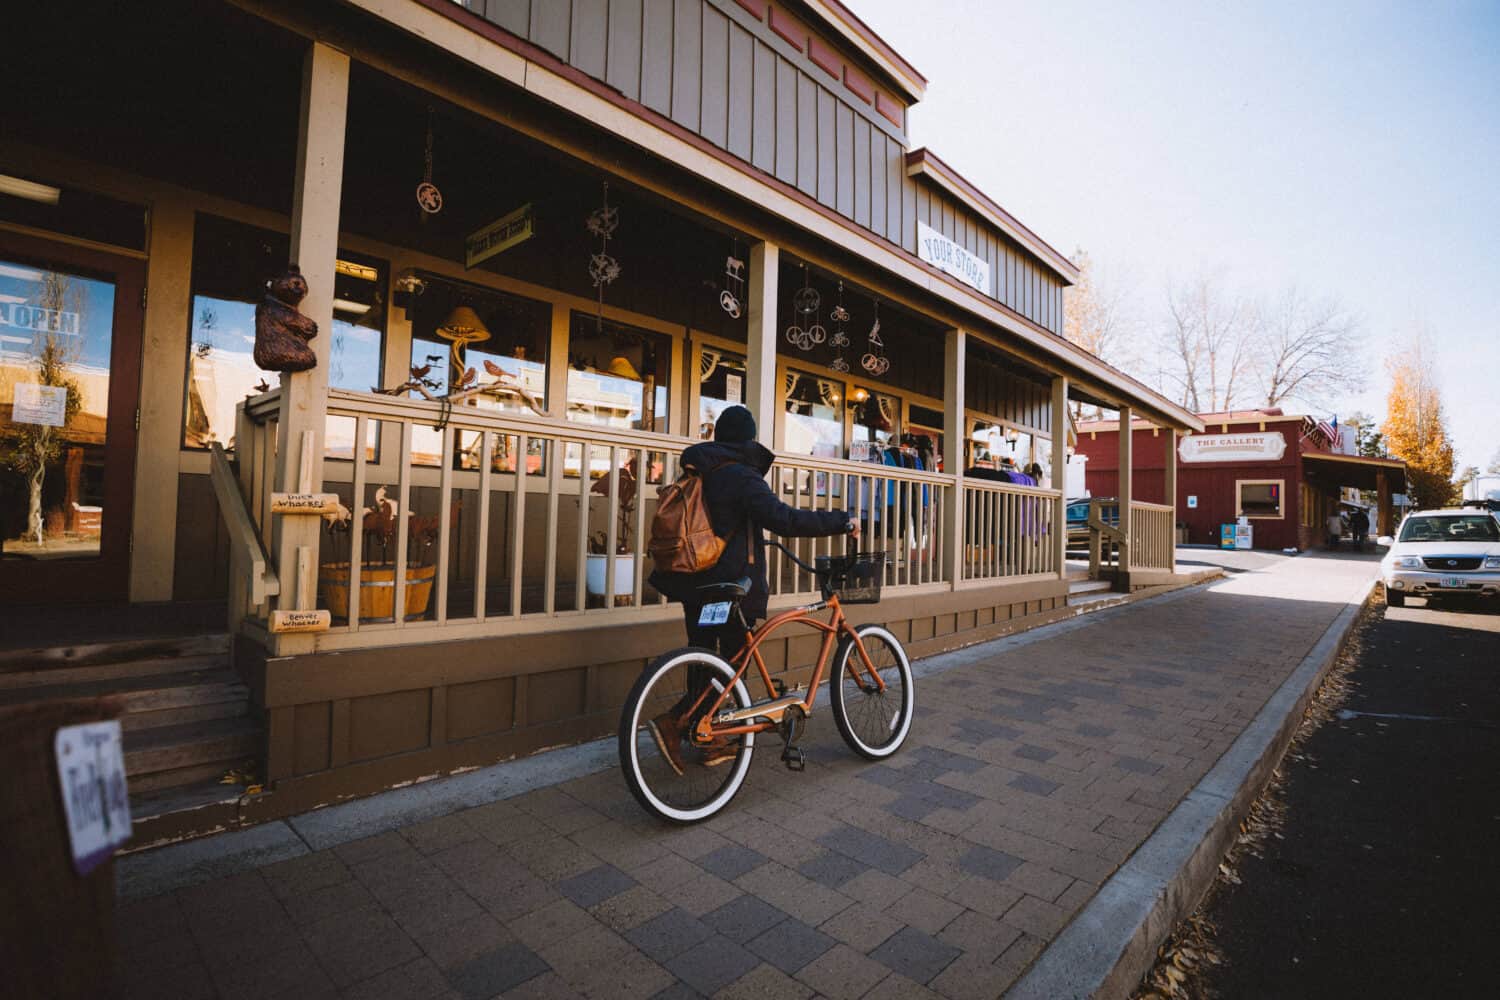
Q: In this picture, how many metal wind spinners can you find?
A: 6